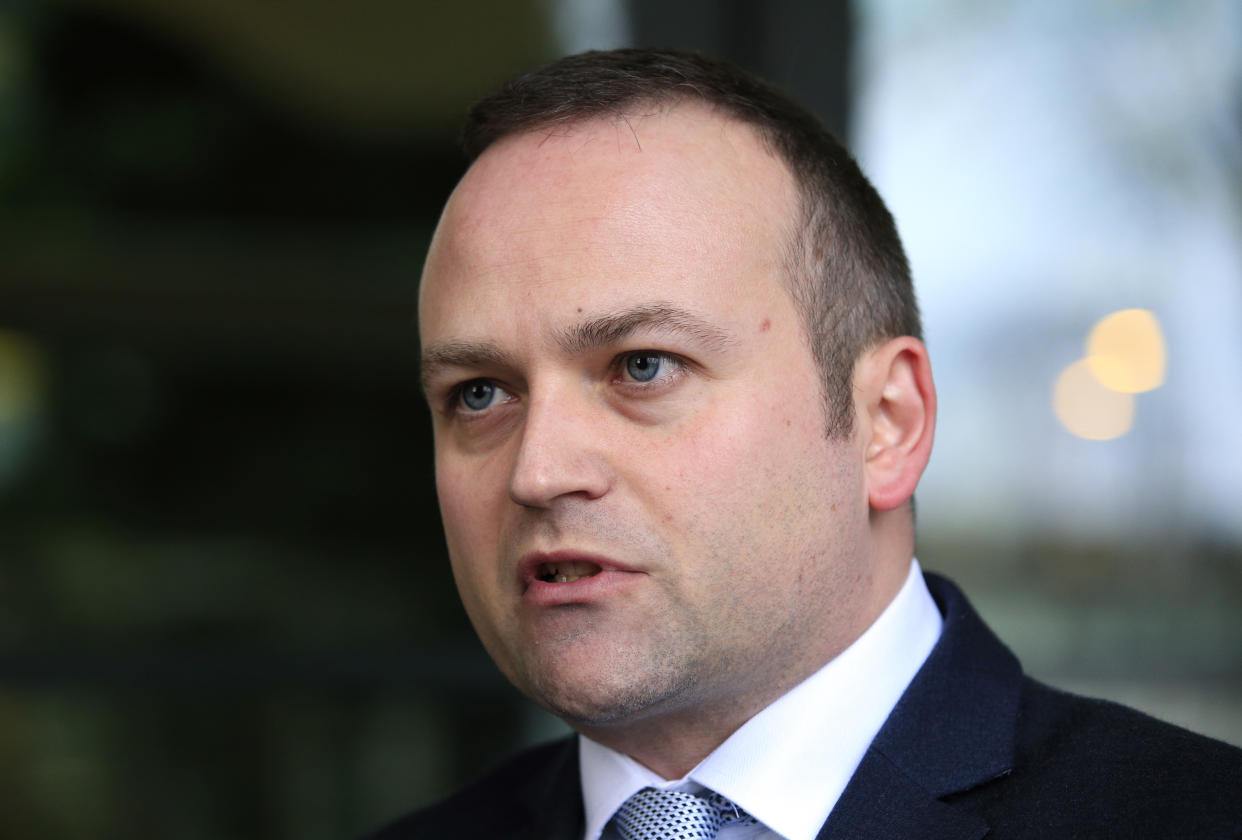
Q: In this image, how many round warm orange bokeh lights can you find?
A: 2